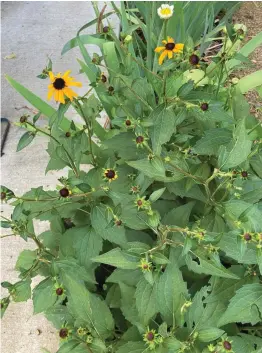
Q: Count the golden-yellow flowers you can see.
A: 2